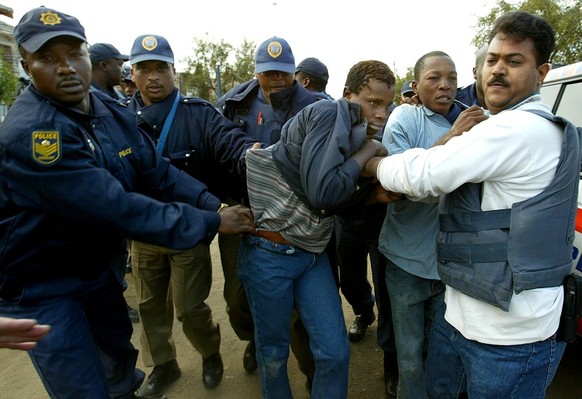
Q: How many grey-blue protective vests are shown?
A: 1